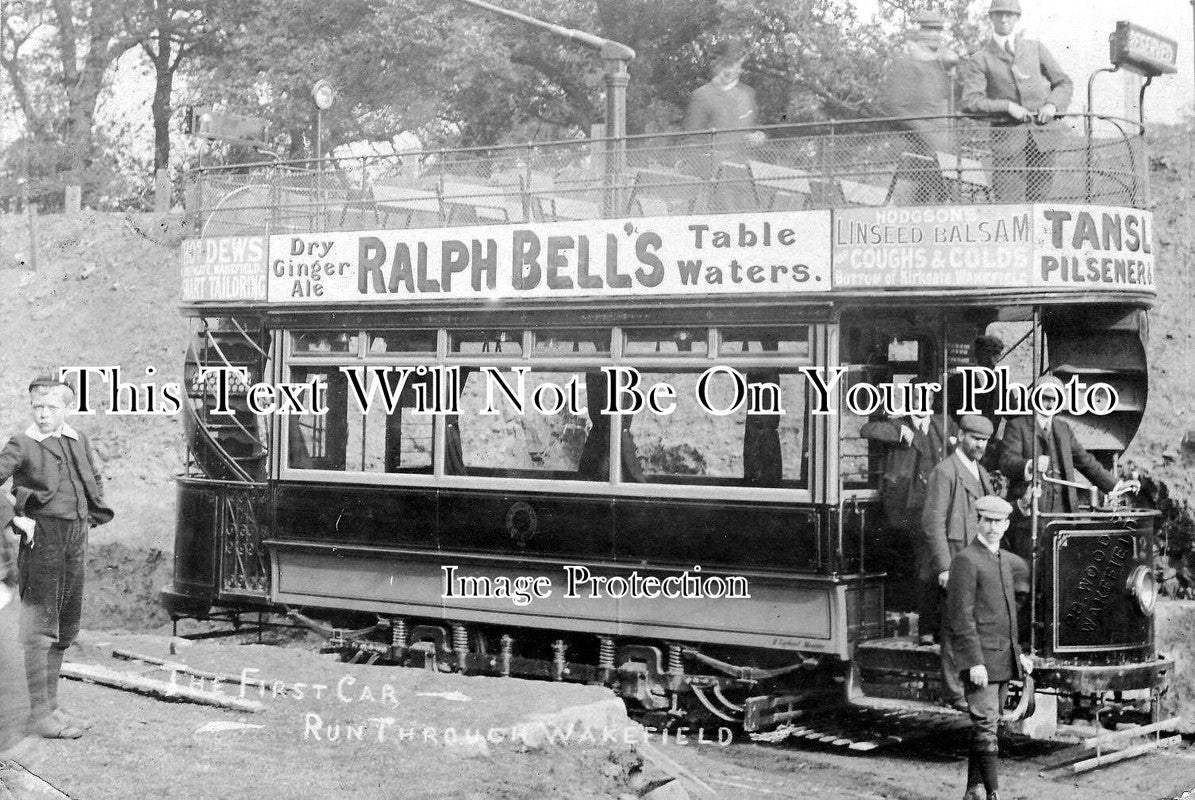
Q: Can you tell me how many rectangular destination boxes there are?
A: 2